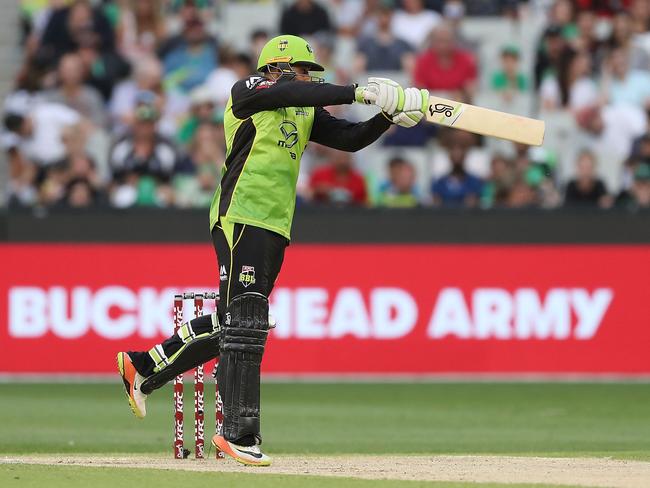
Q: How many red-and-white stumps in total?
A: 3